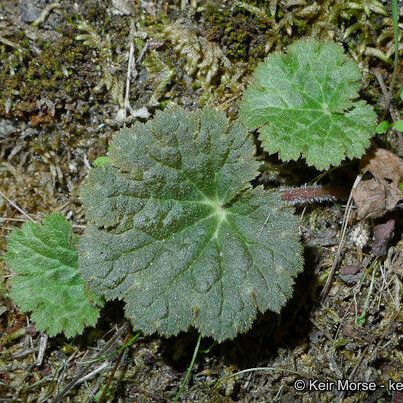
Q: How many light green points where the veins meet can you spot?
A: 2